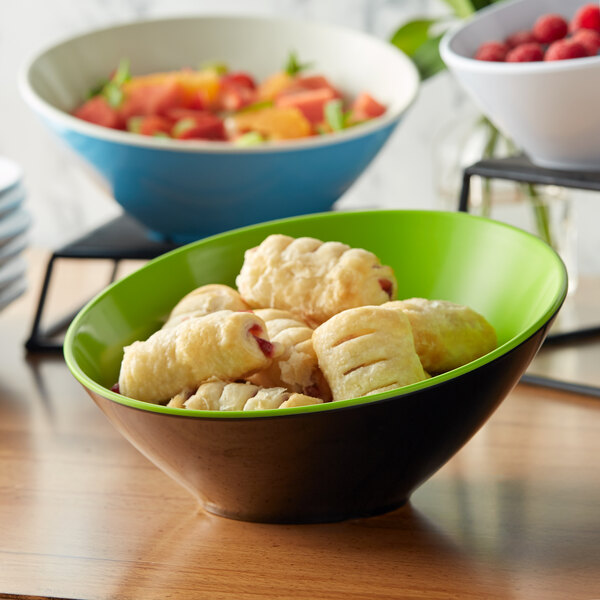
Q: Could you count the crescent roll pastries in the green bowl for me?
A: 7